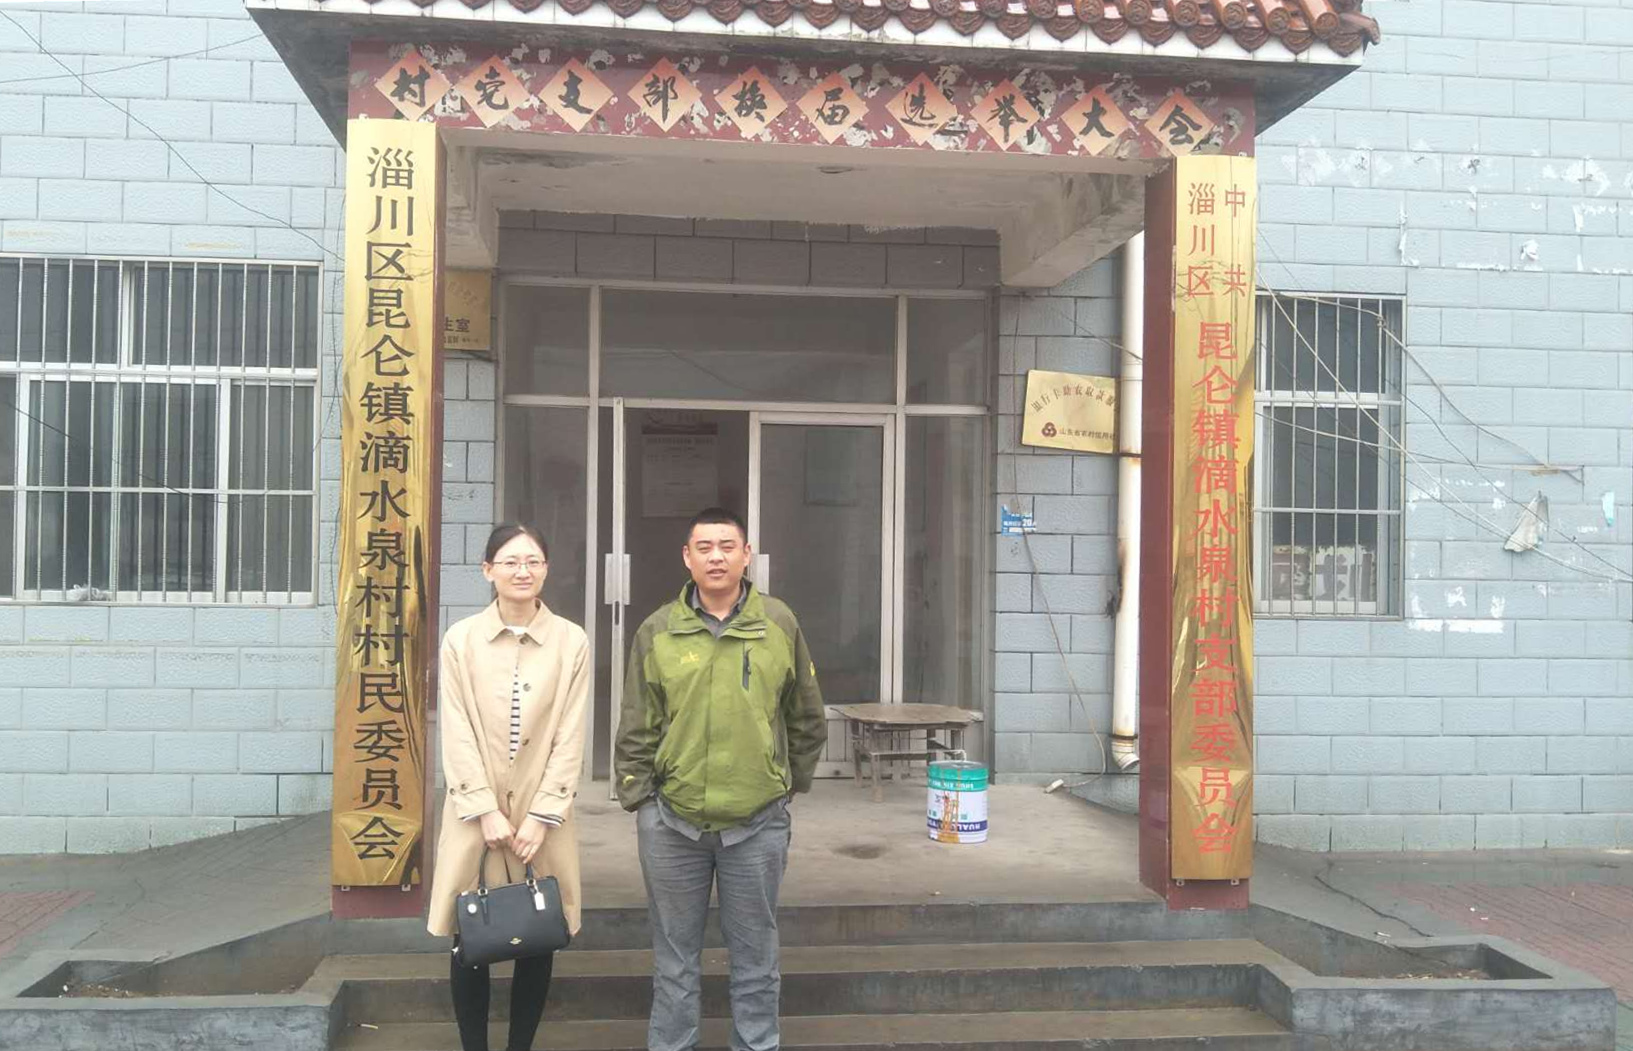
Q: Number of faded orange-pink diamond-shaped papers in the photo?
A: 10